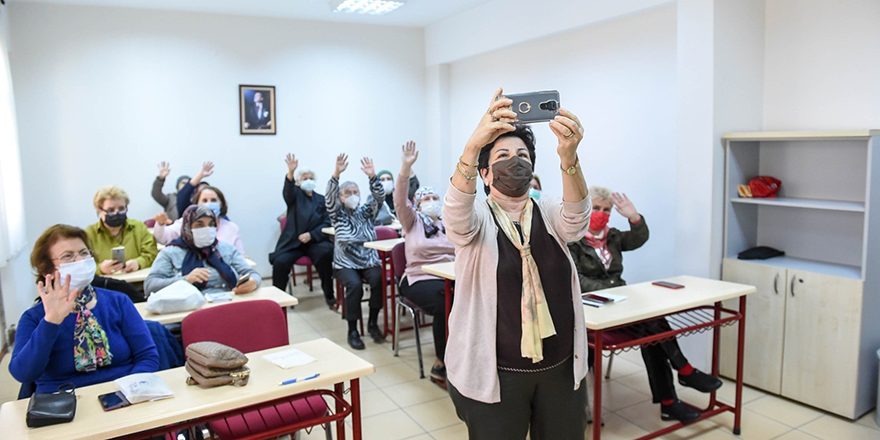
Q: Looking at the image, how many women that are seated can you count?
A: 12